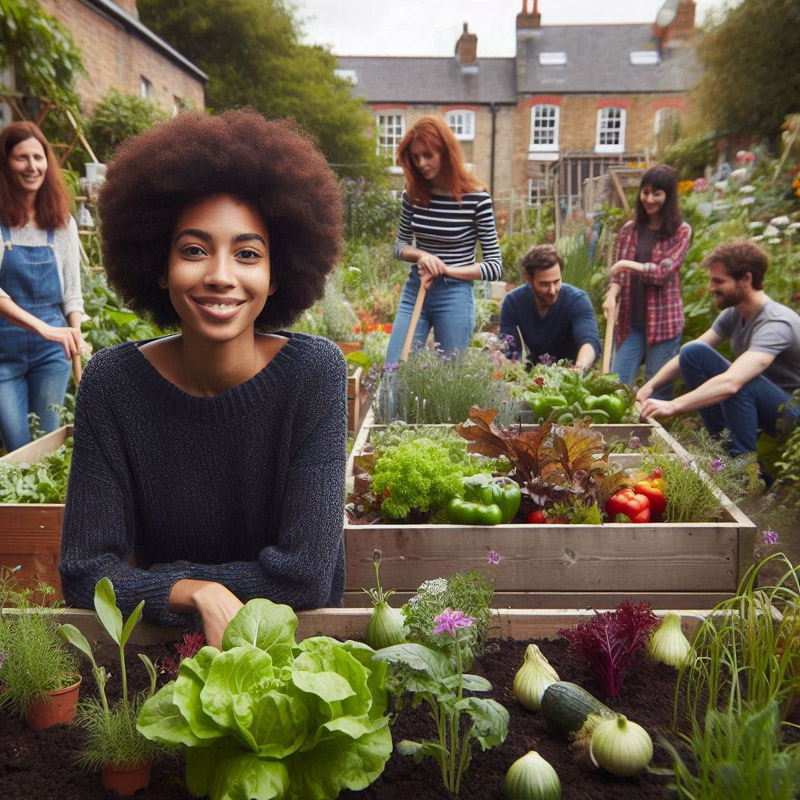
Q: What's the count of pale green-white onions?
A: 5